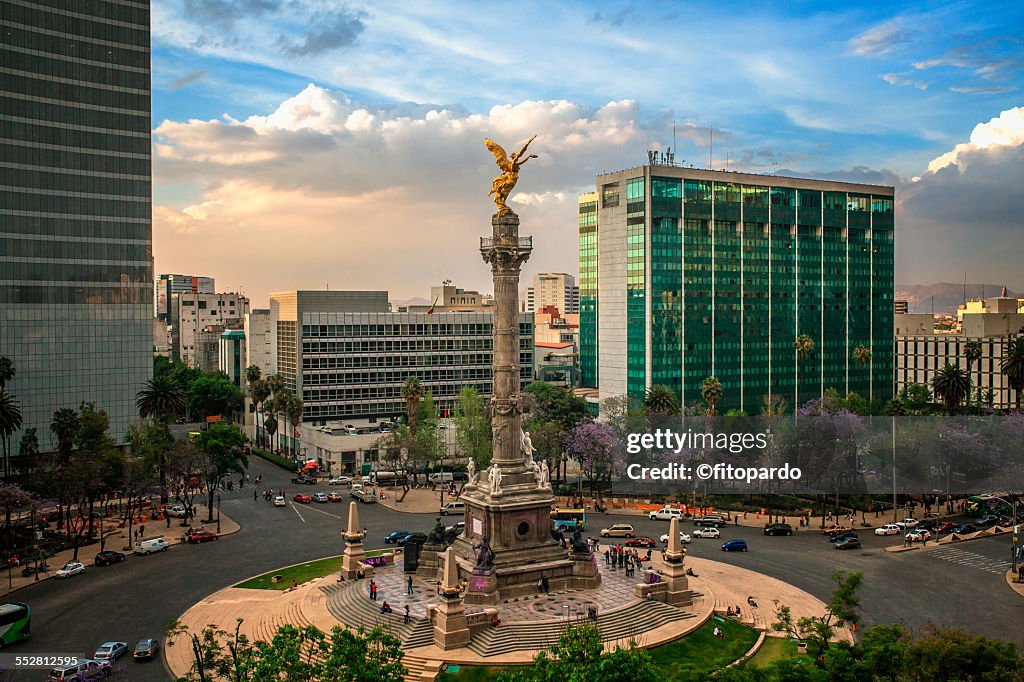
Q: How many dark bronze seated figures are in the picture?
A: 3